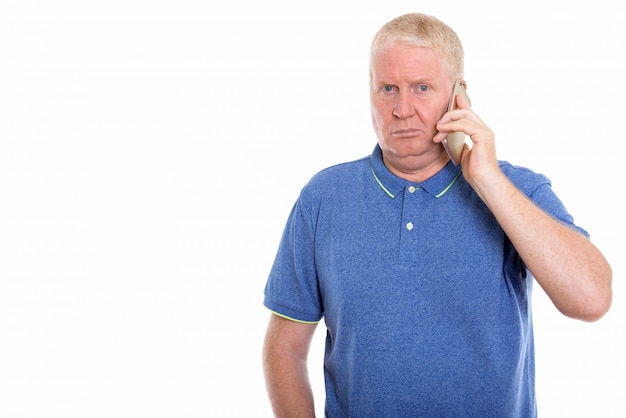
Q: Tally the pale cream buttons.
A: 2